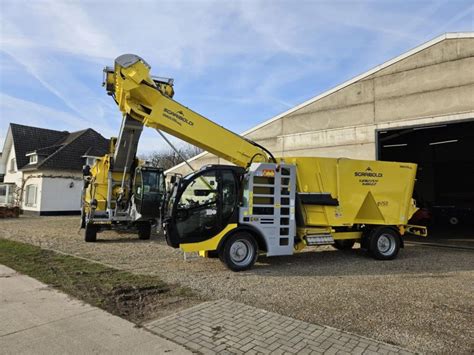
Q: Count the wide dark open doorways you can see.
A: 1